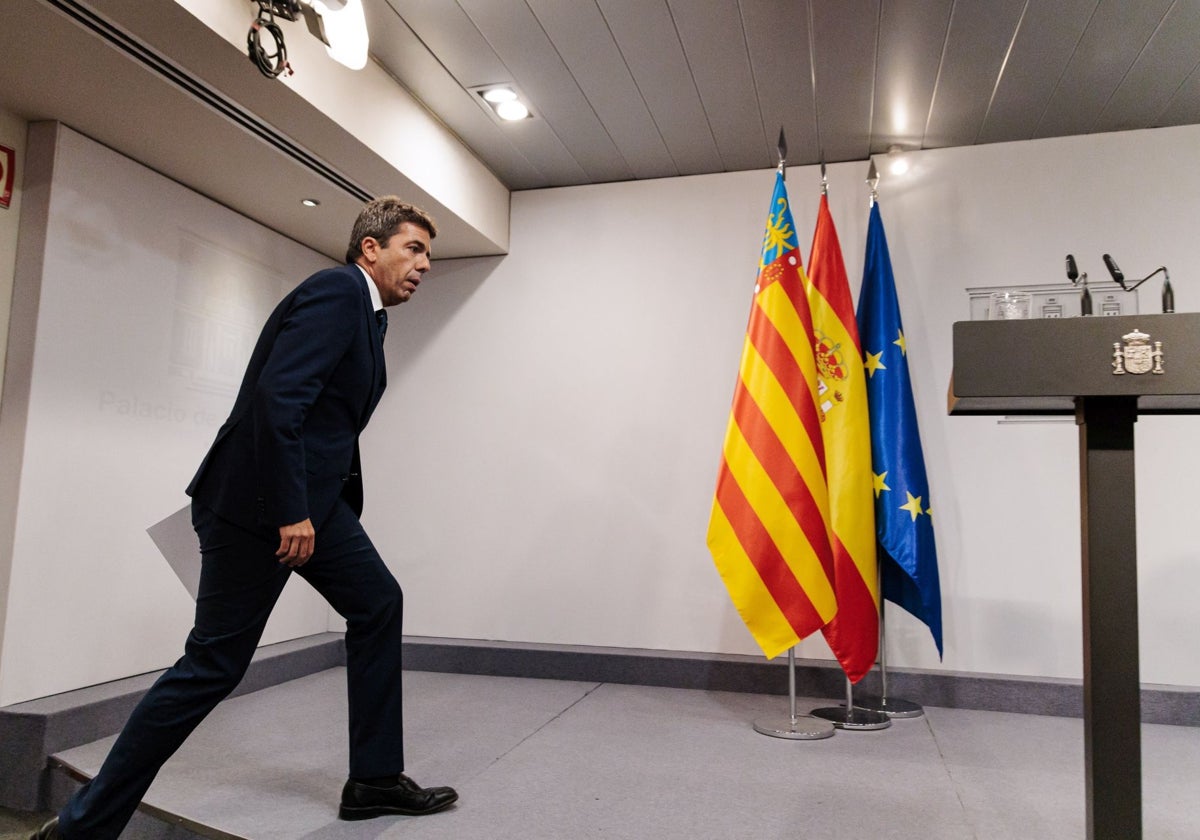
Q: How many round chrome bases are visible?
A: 3